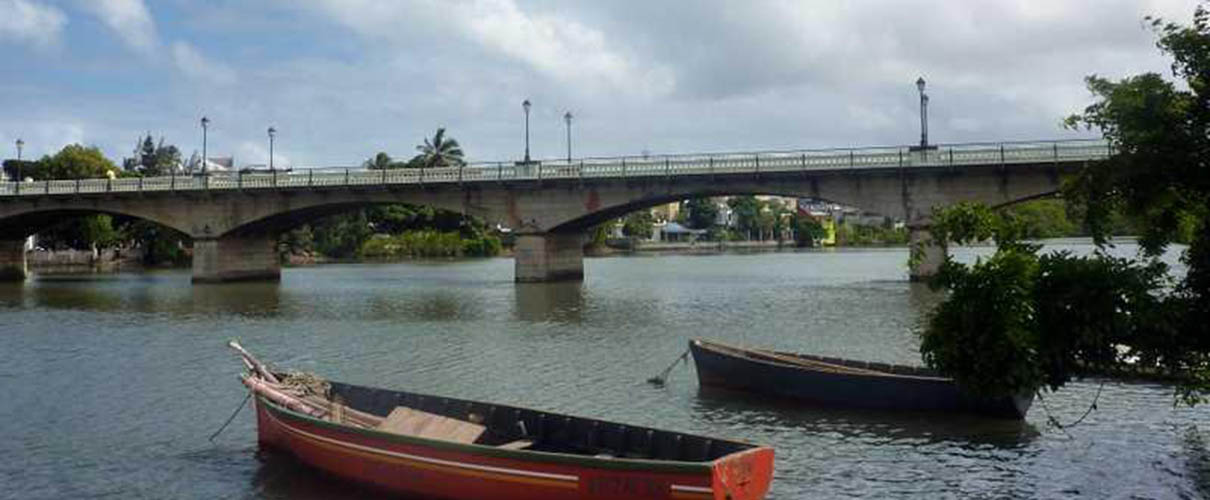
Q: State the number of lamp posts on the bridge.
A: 7